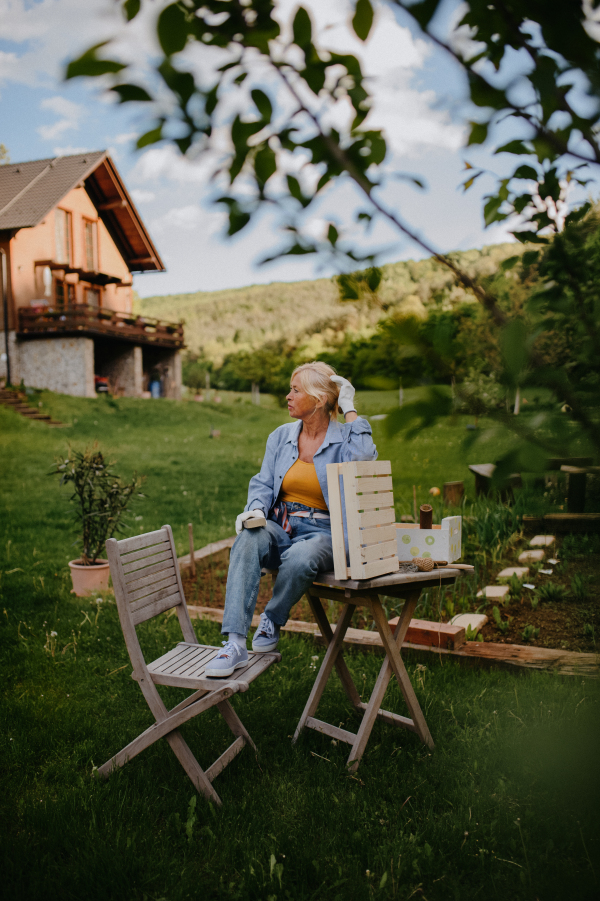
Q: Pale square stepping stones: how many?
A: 5